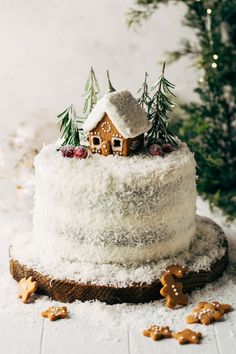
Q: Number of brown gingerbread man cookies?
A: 1